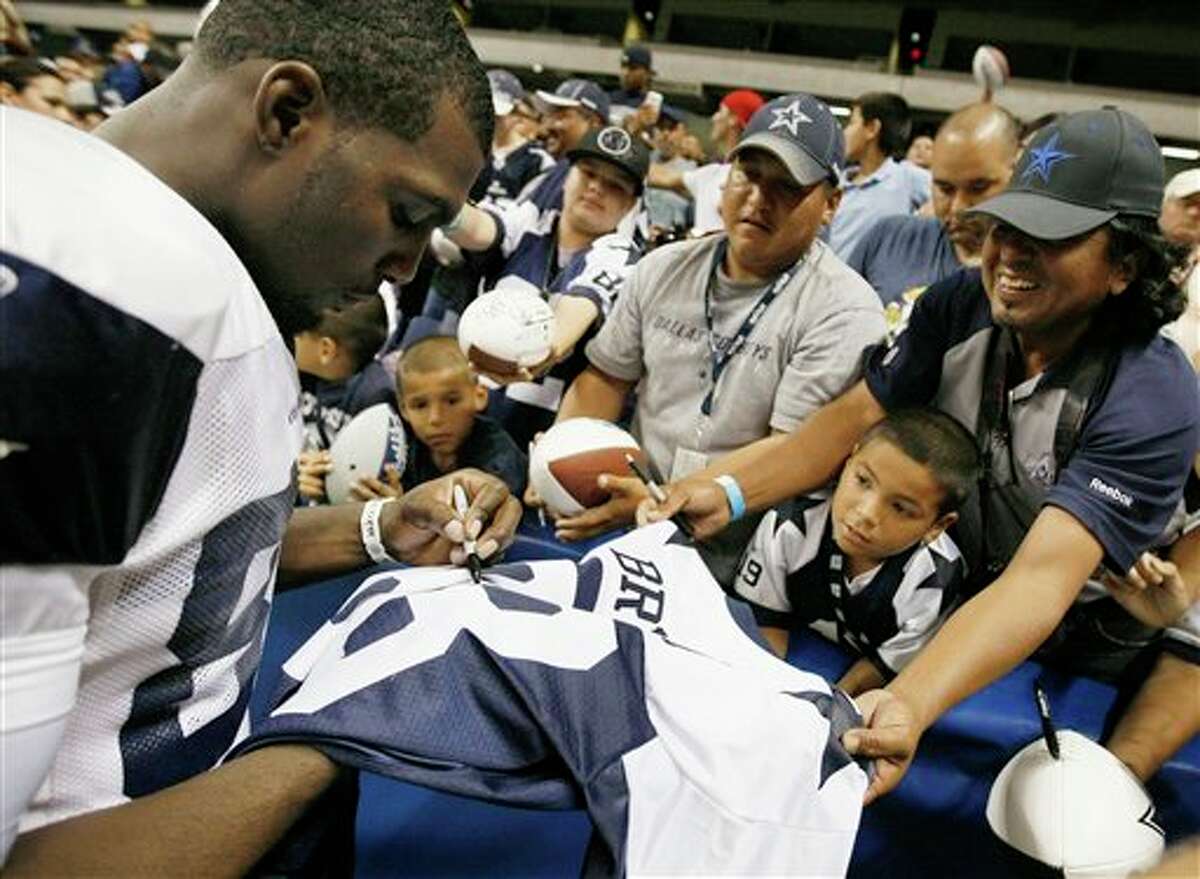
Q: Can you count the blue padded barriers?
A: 1